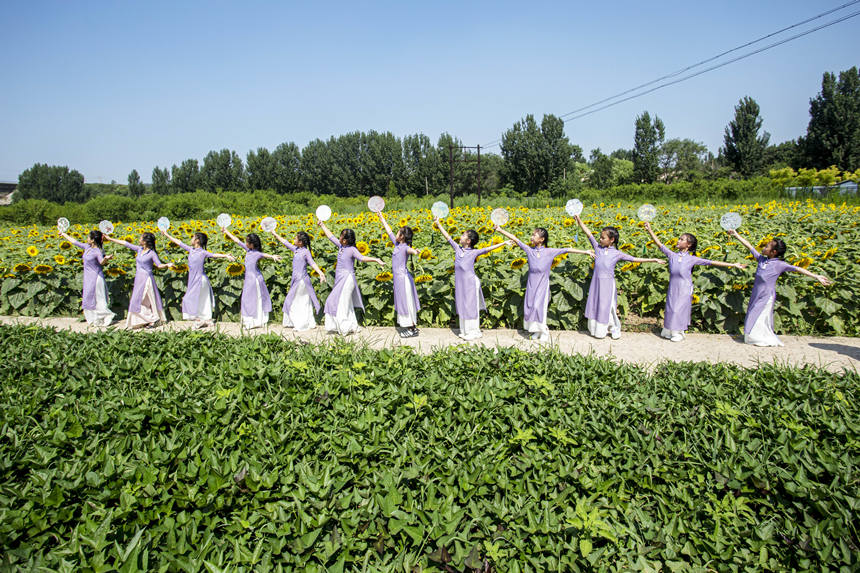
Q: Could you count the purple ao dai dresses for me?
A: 12